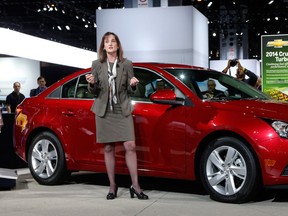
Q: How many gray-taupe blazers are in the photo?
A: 1